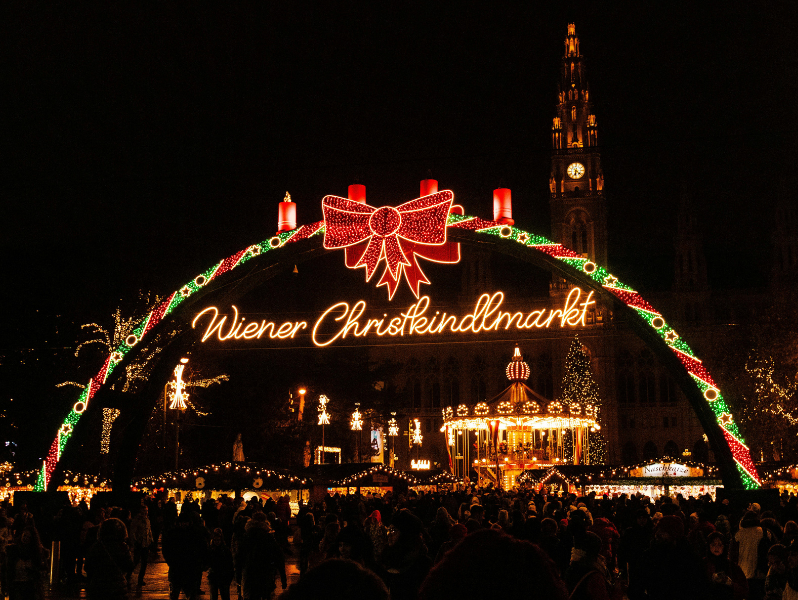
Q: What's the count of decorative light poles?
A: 5